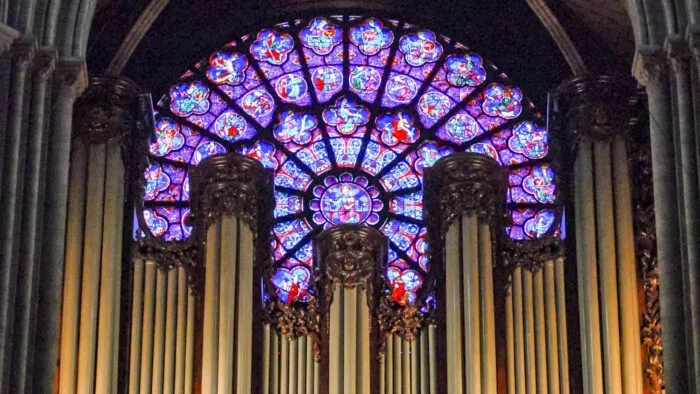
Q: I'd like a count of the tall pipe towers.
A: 5